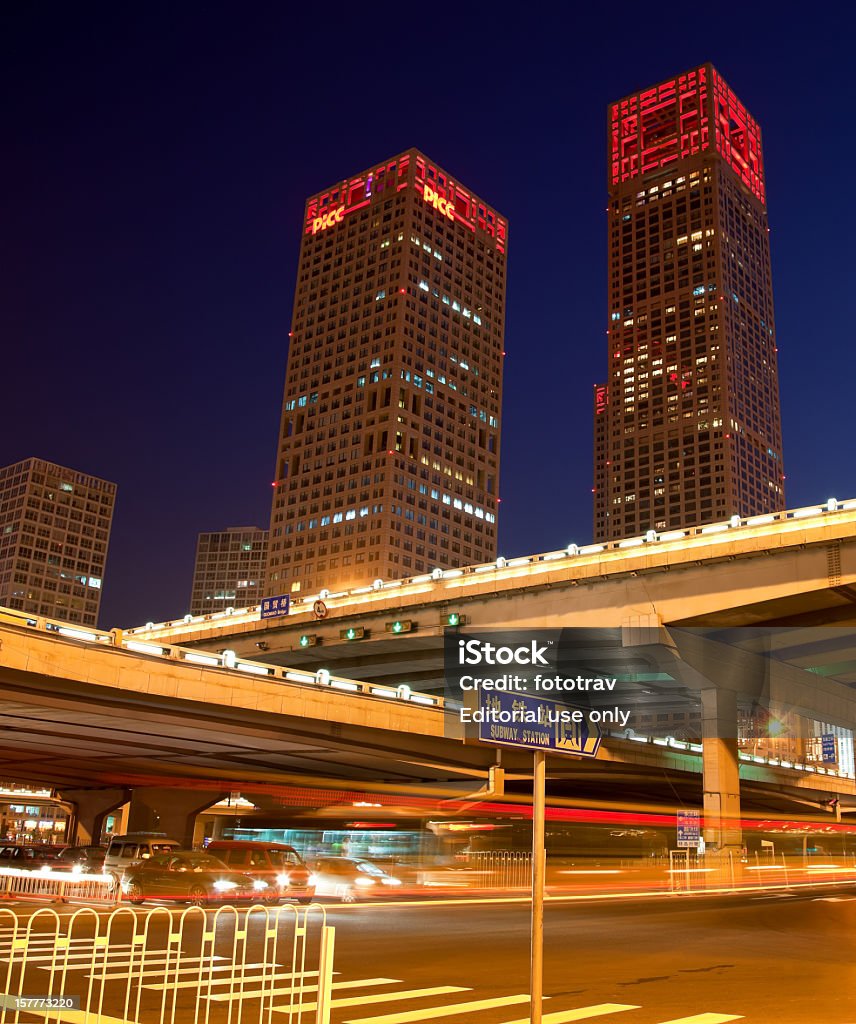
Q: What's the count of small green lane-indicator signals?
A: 4